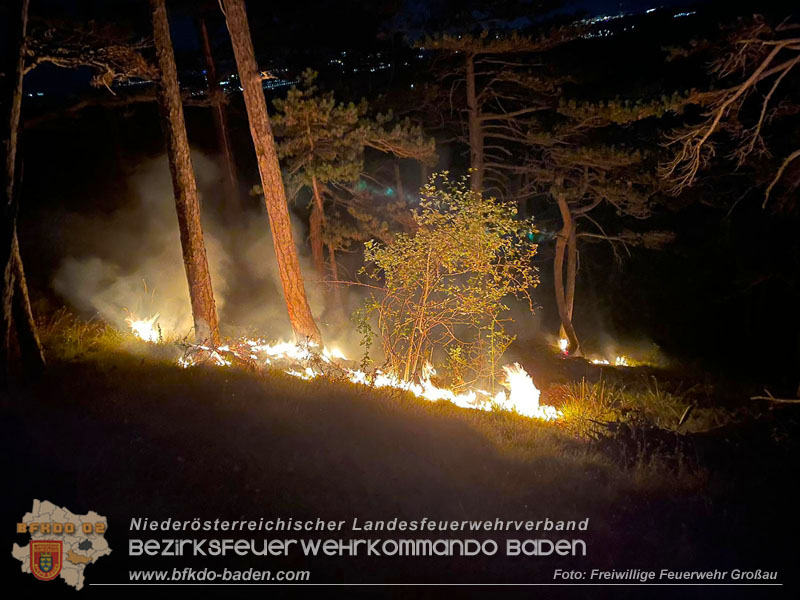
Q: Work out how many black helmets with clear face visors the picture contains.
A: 0